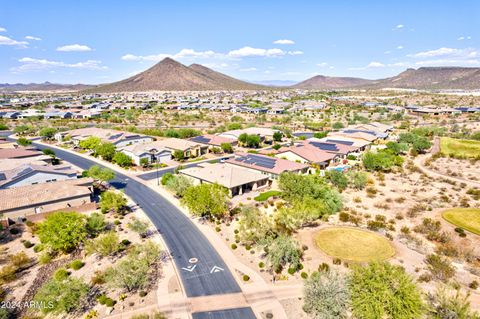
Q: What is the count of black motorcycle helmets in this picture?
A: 0